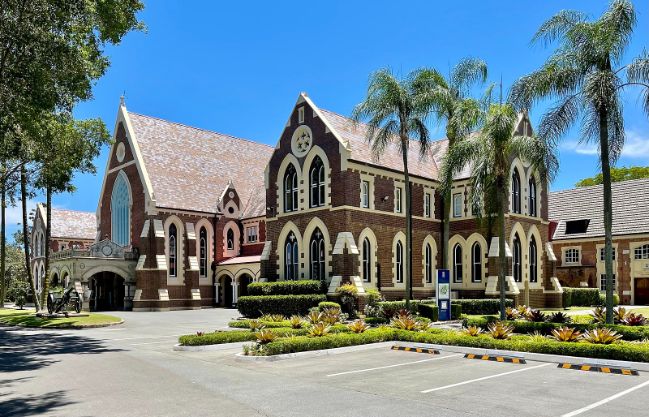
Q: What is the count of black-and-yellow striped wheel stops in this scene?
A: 3